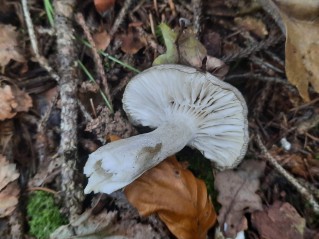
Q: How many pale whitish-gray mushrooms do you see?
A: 1